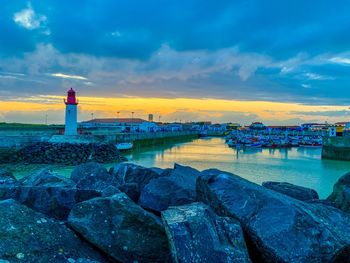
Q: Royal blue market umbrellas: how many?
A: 0